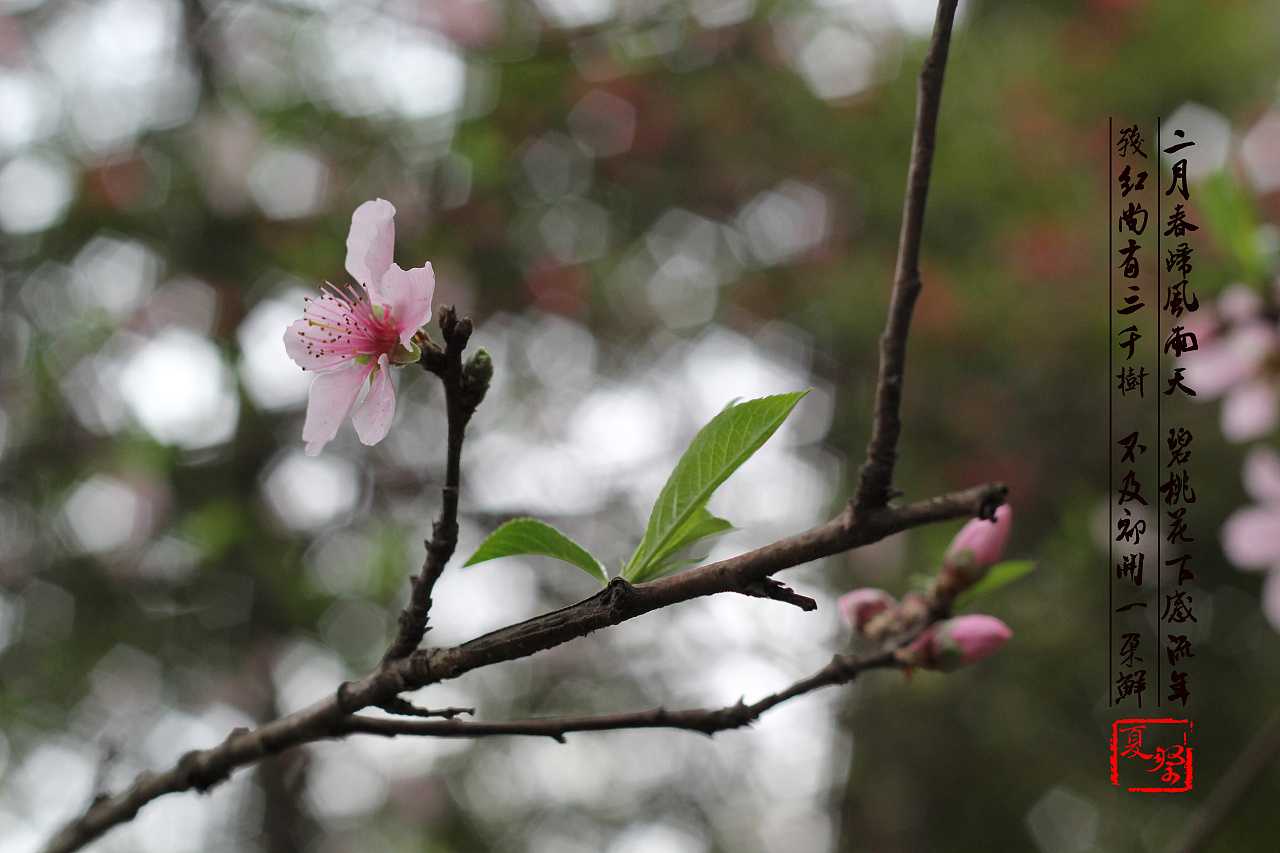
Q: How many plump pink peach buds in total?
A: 3